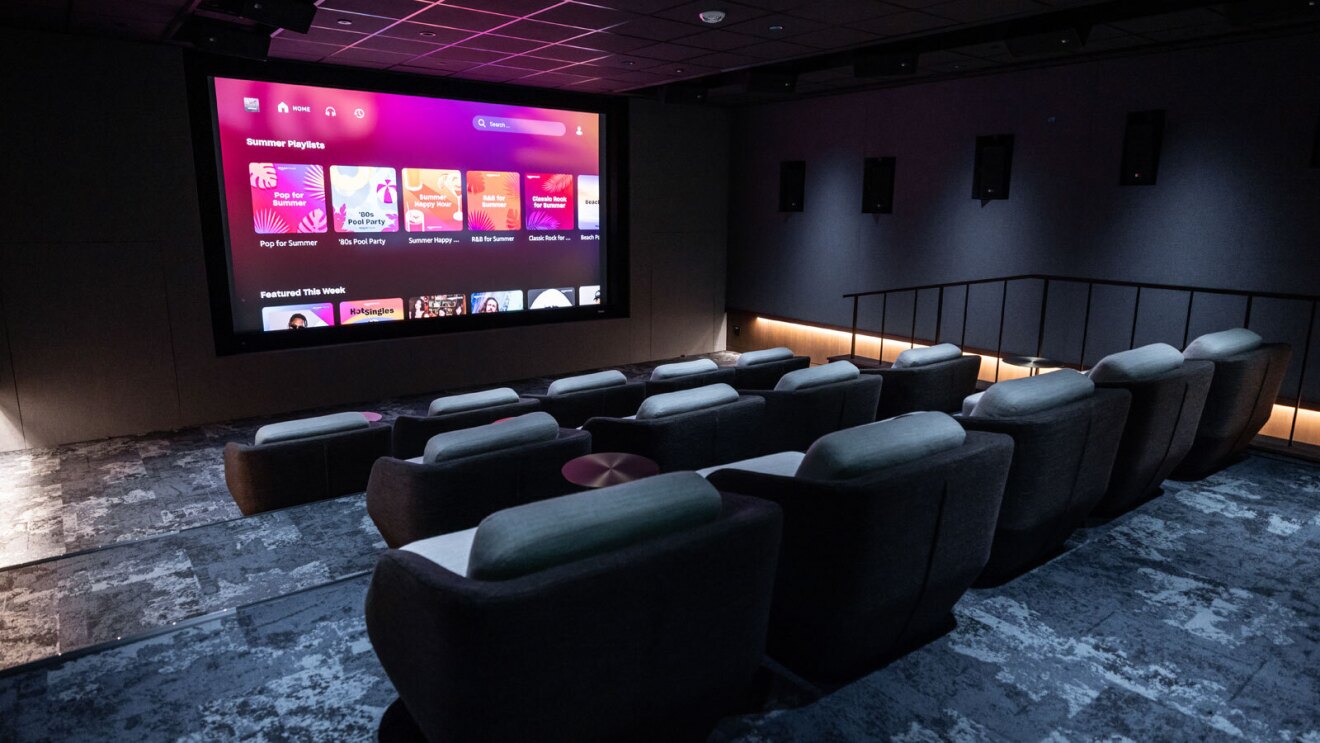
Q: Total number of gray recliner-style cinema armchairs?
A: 14